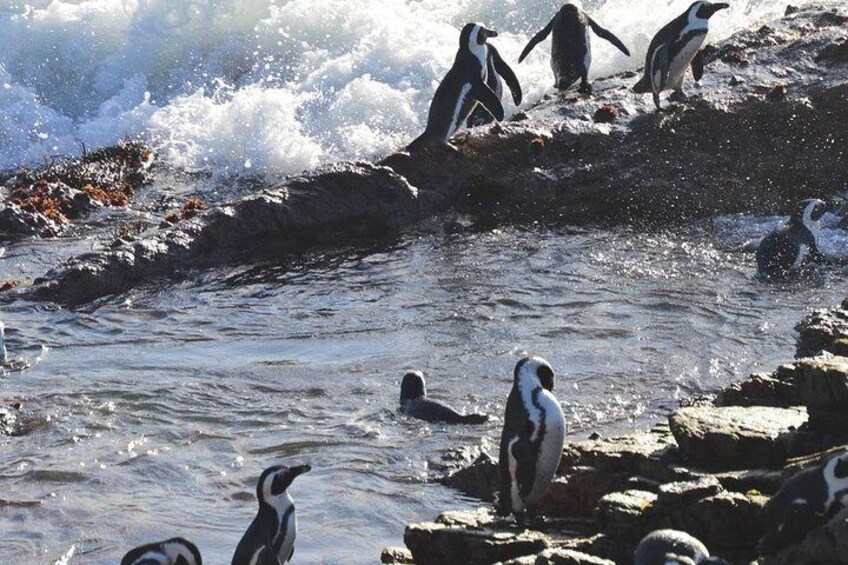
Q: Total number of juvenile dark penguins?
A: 1